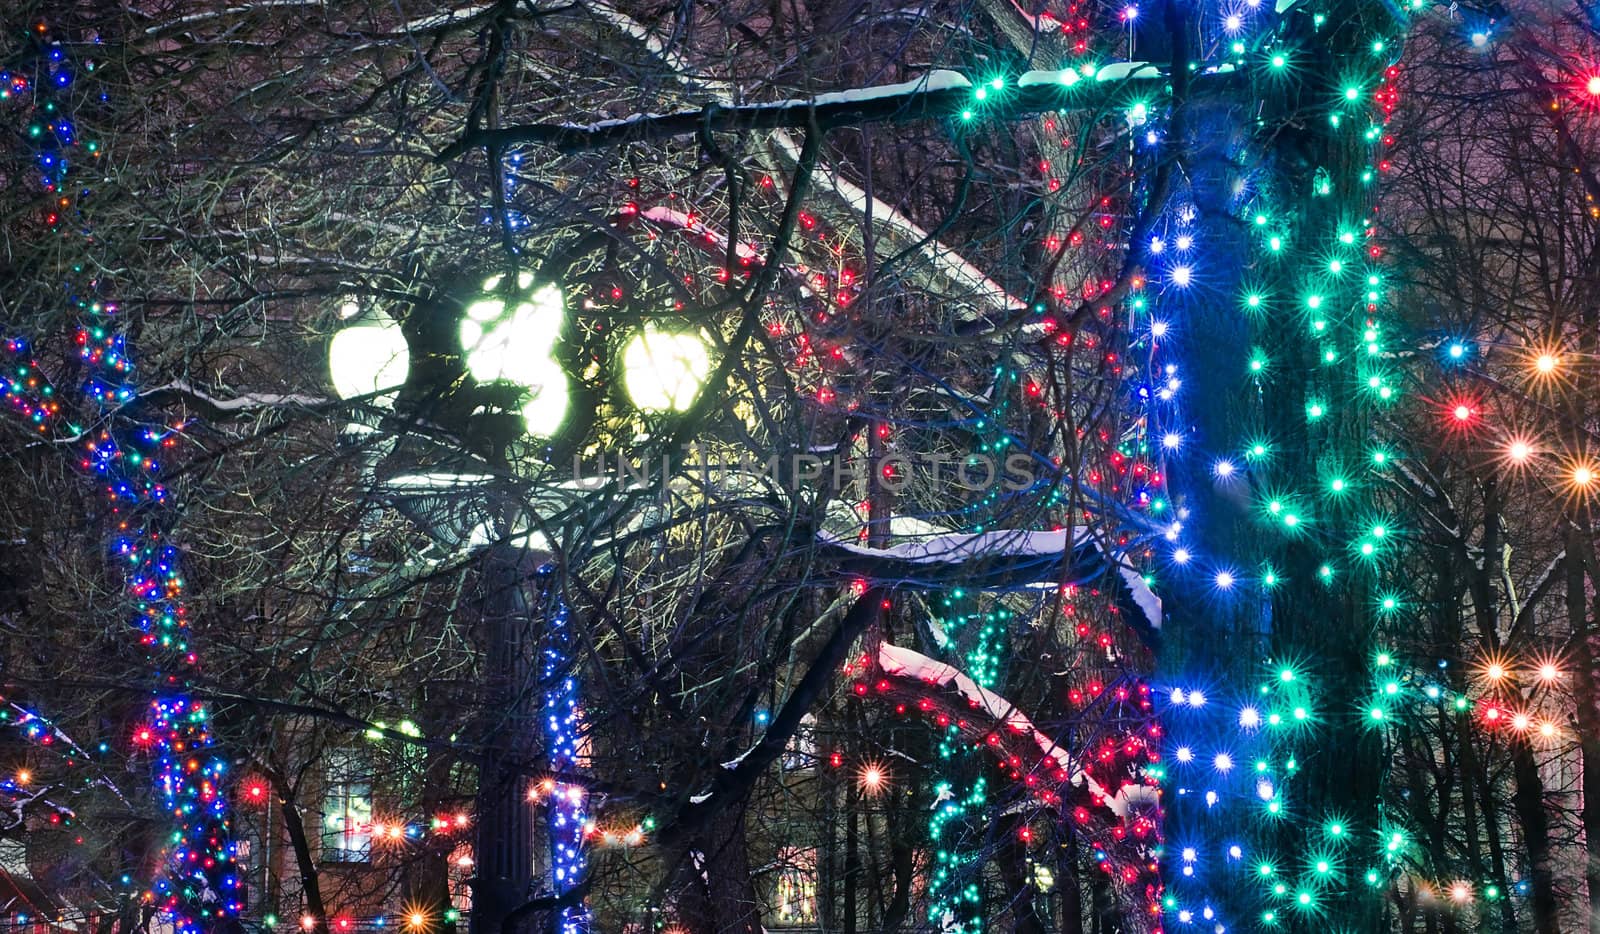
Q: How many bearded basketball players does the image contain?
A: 0